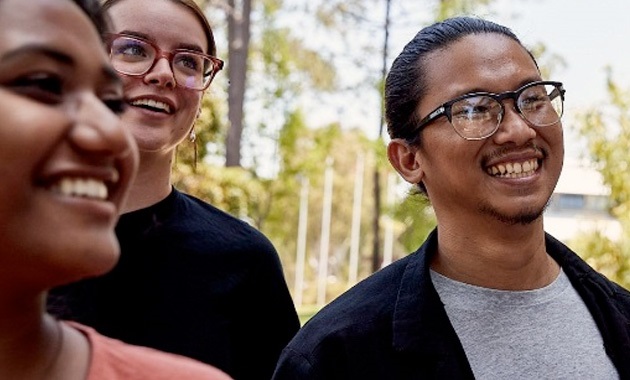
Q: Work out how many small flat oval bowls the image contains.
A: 0